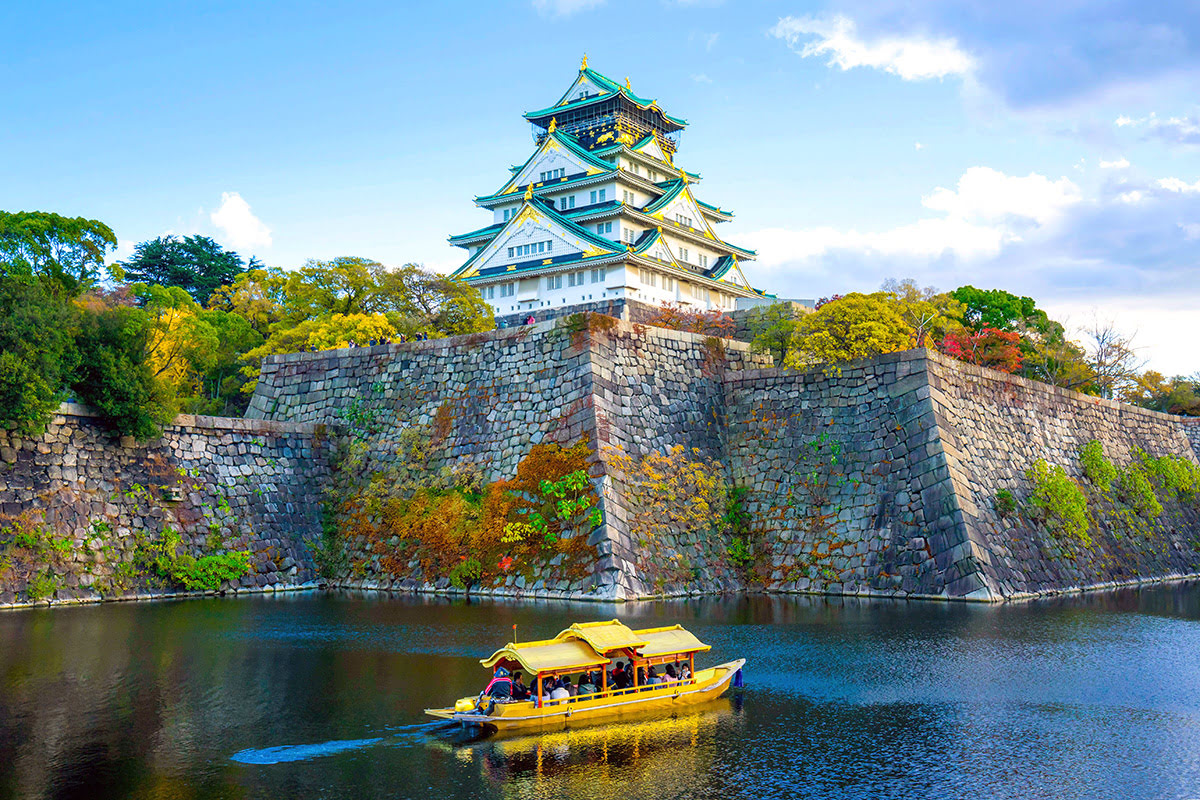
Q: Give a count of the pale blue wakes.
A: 1